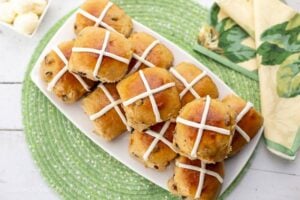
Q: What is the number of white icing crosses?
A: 11